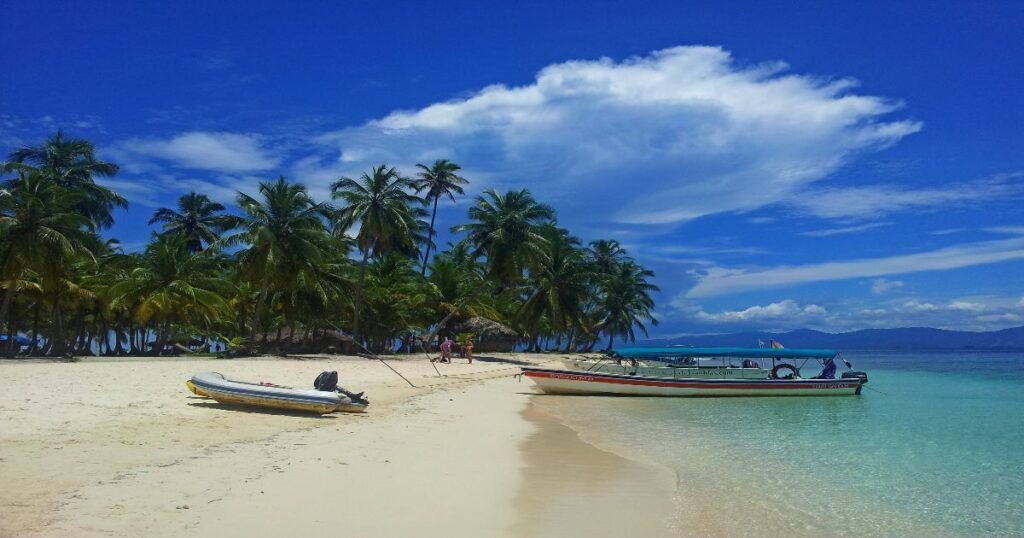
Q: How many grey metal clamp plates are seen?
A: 0